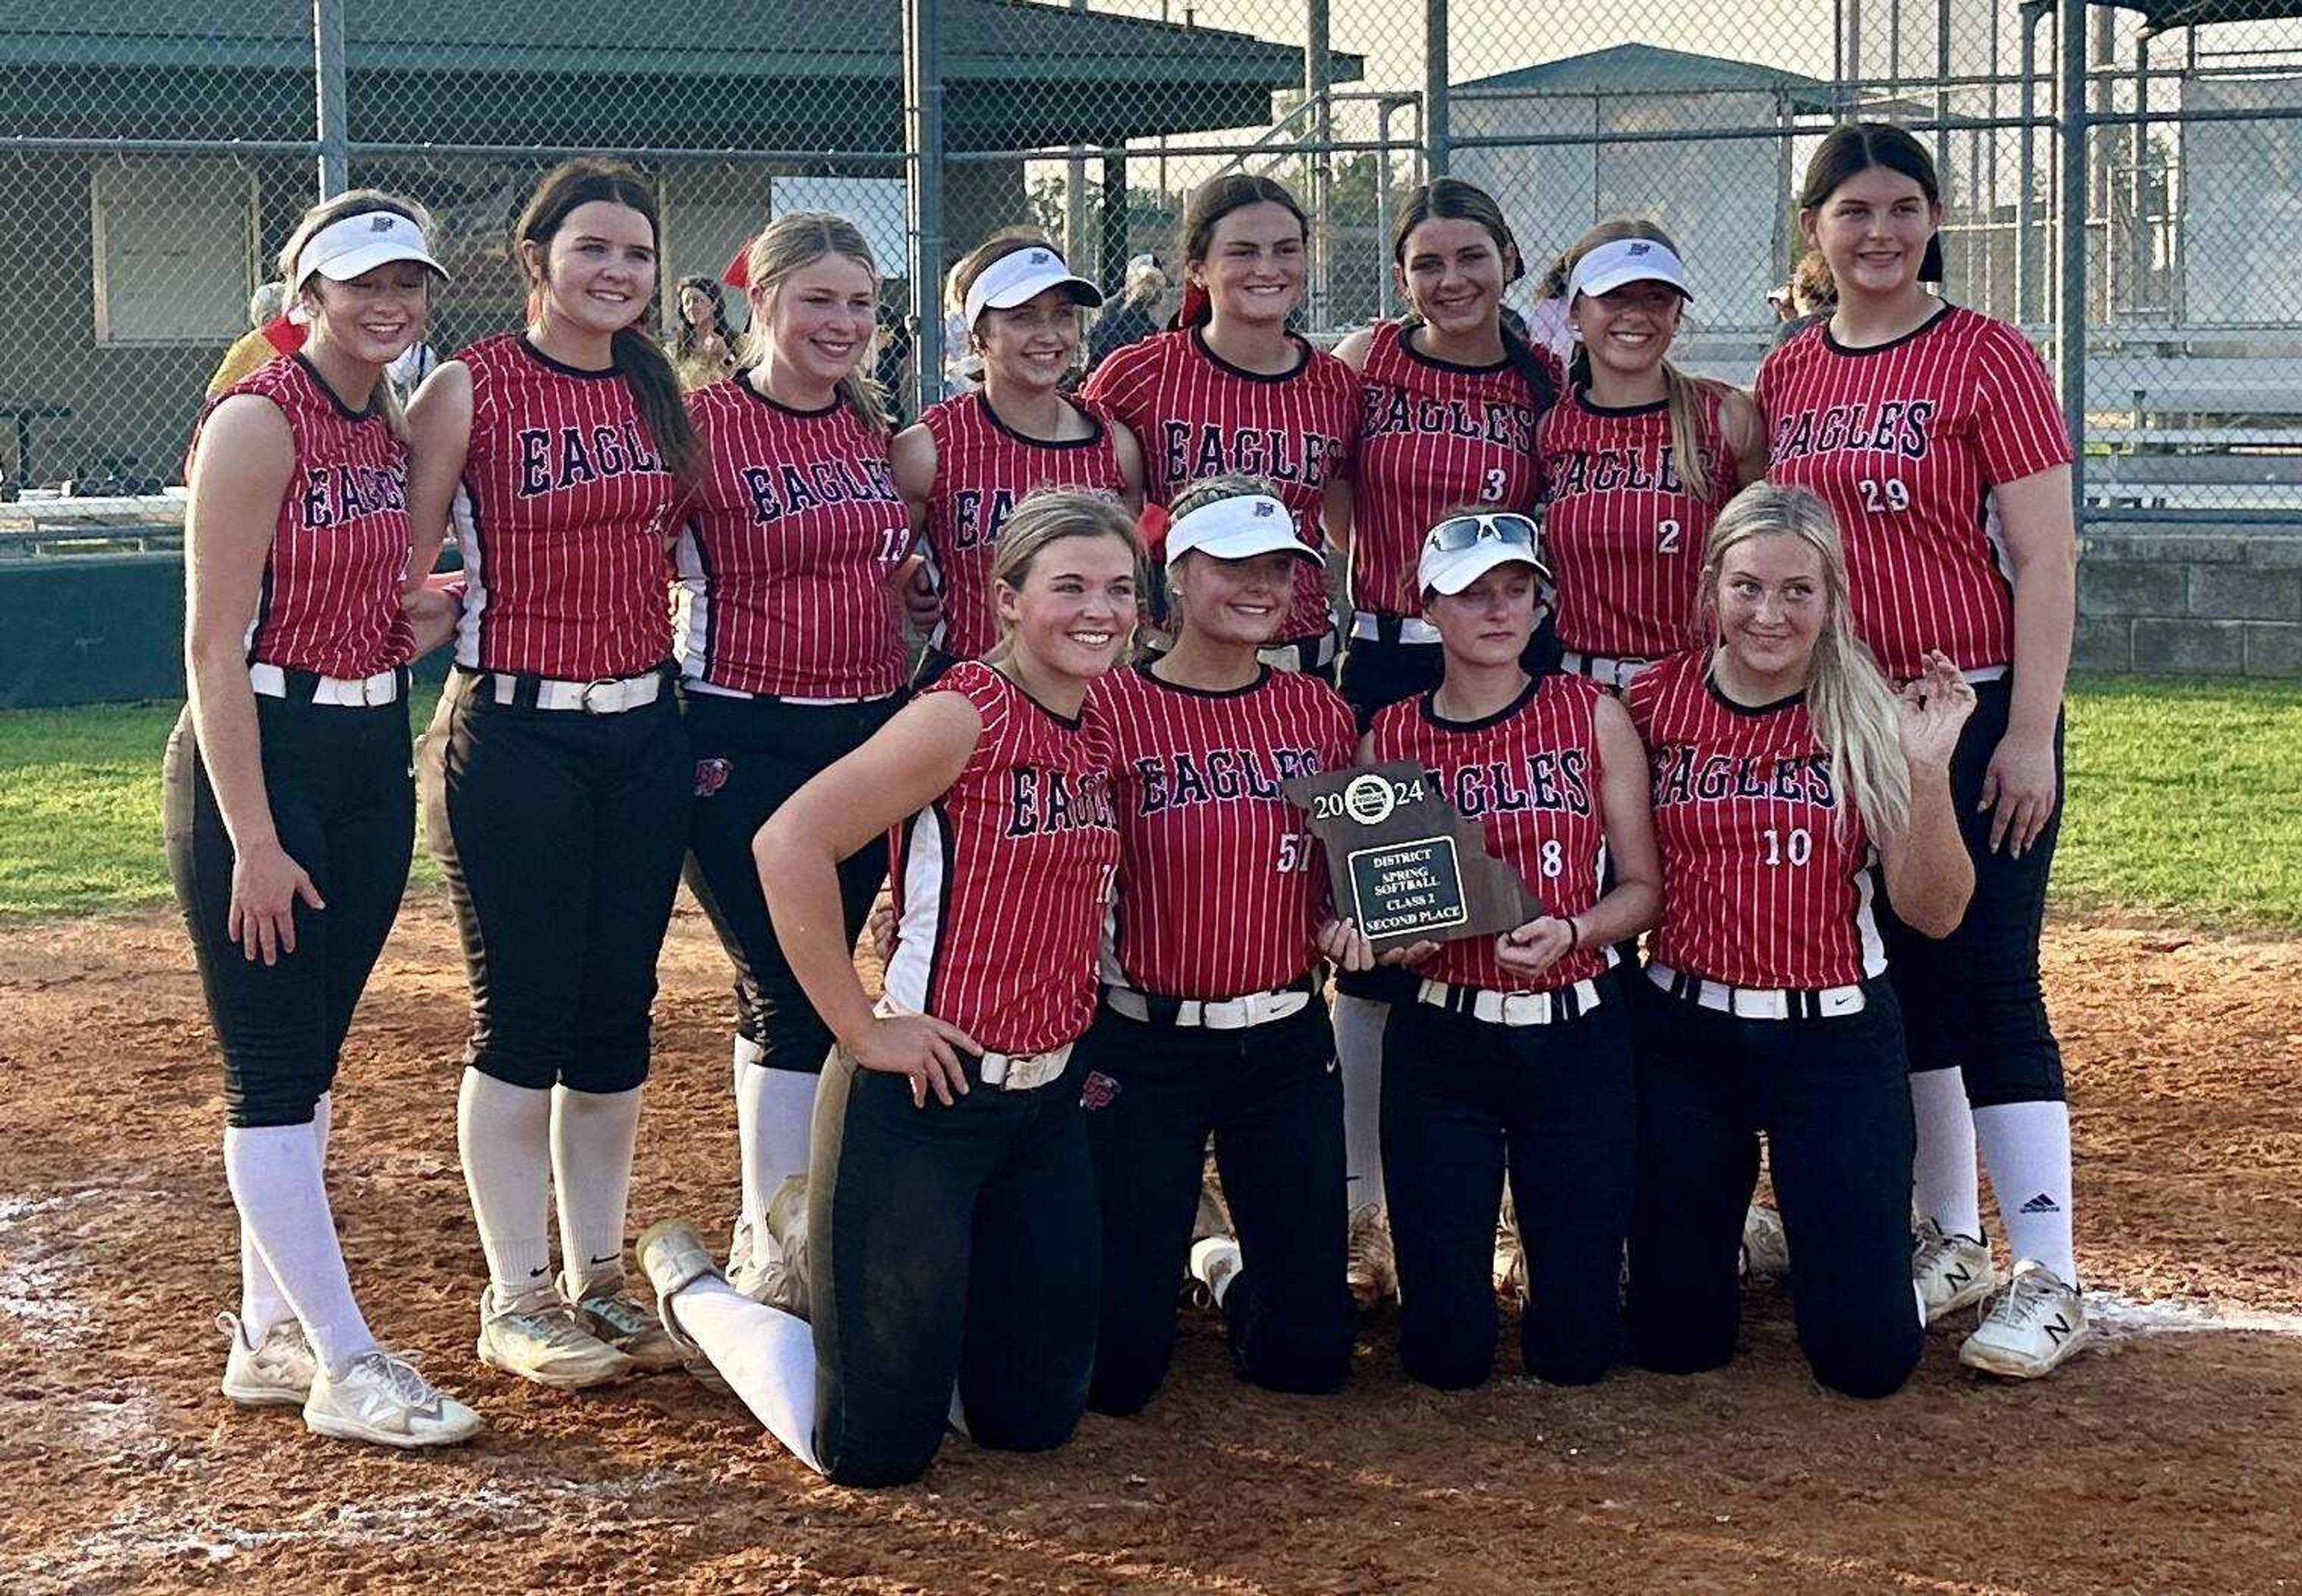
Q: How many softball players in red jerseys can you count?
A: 12